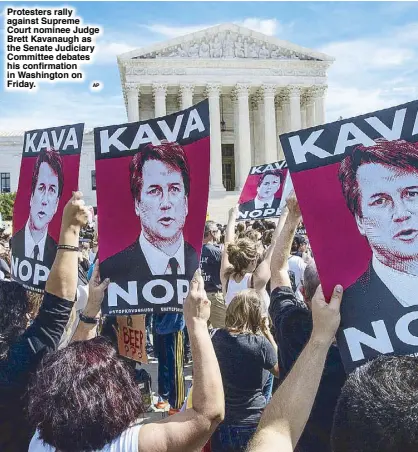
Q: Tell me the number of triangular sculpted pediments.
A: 1